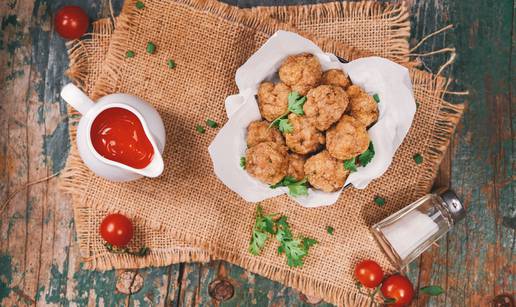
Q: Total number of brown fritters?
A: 11